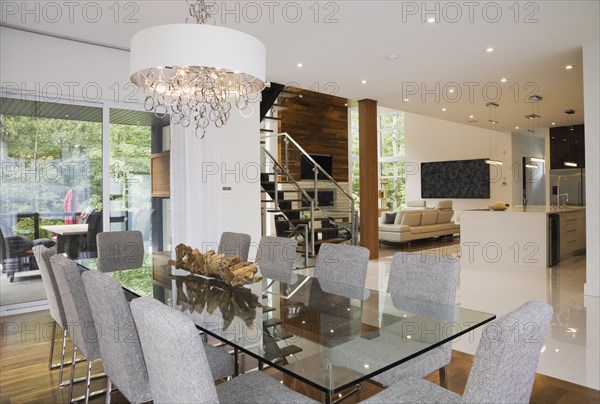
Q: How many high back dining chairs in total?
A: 10